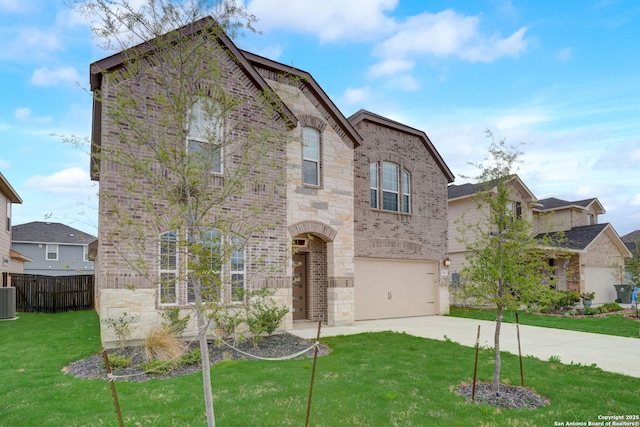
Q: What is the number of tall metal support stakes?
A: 4